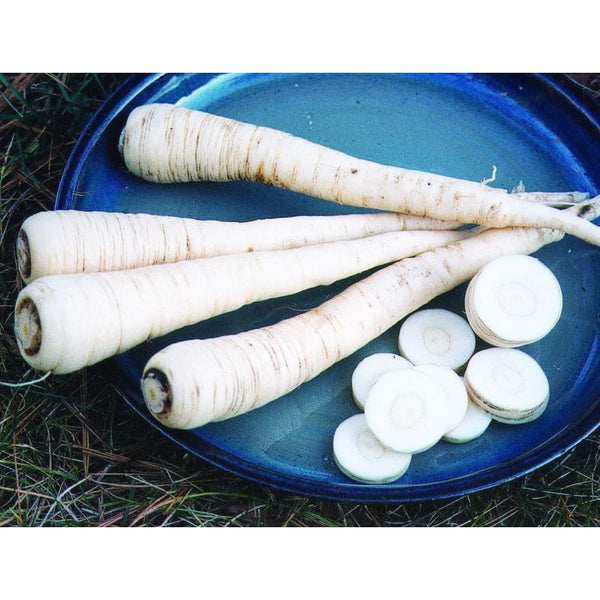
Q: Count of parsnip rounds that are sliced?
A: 8